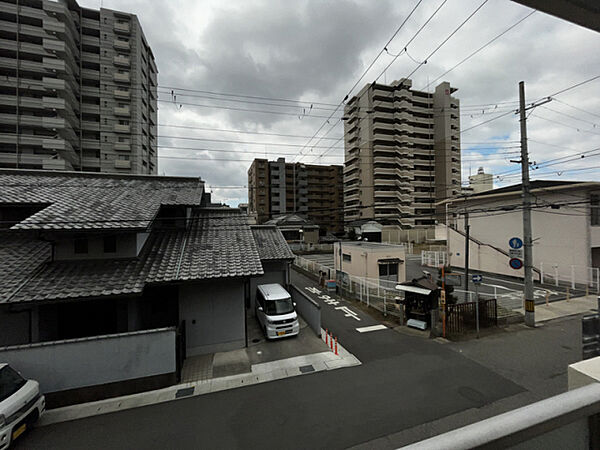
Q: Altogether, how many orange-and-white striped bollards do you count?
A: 3